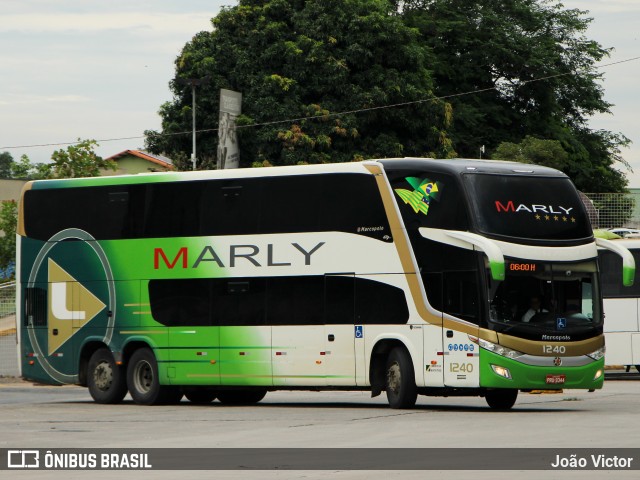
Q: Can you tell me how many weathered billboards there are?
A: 1